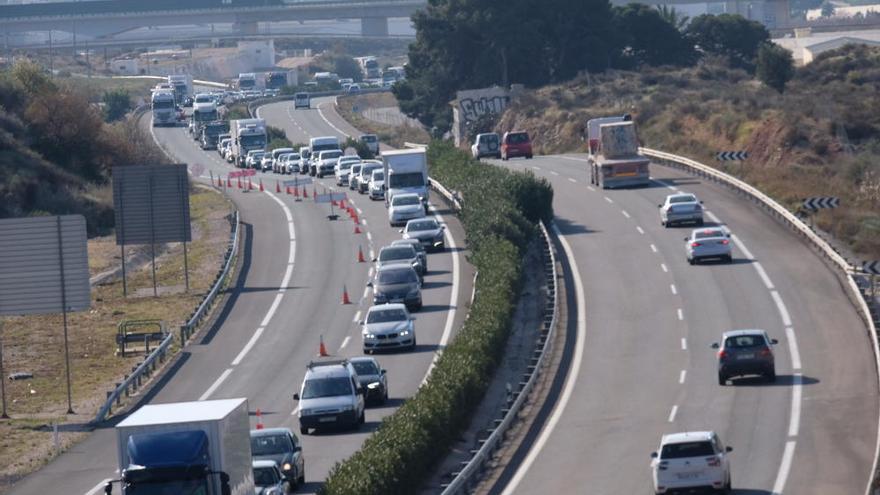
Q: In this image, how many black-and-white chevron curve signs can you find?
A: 3